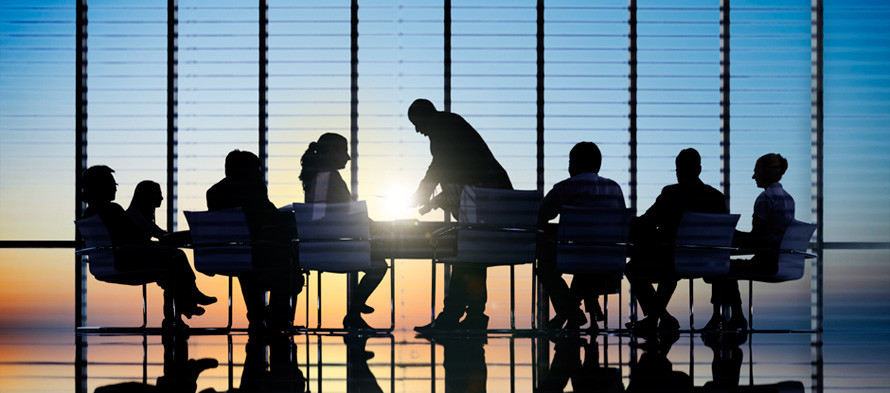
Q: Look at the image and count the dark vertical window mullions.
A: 9